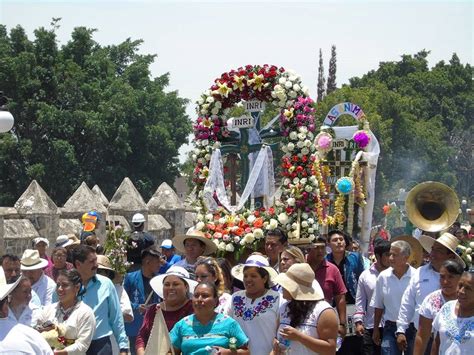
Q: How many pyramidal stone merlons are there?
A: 5